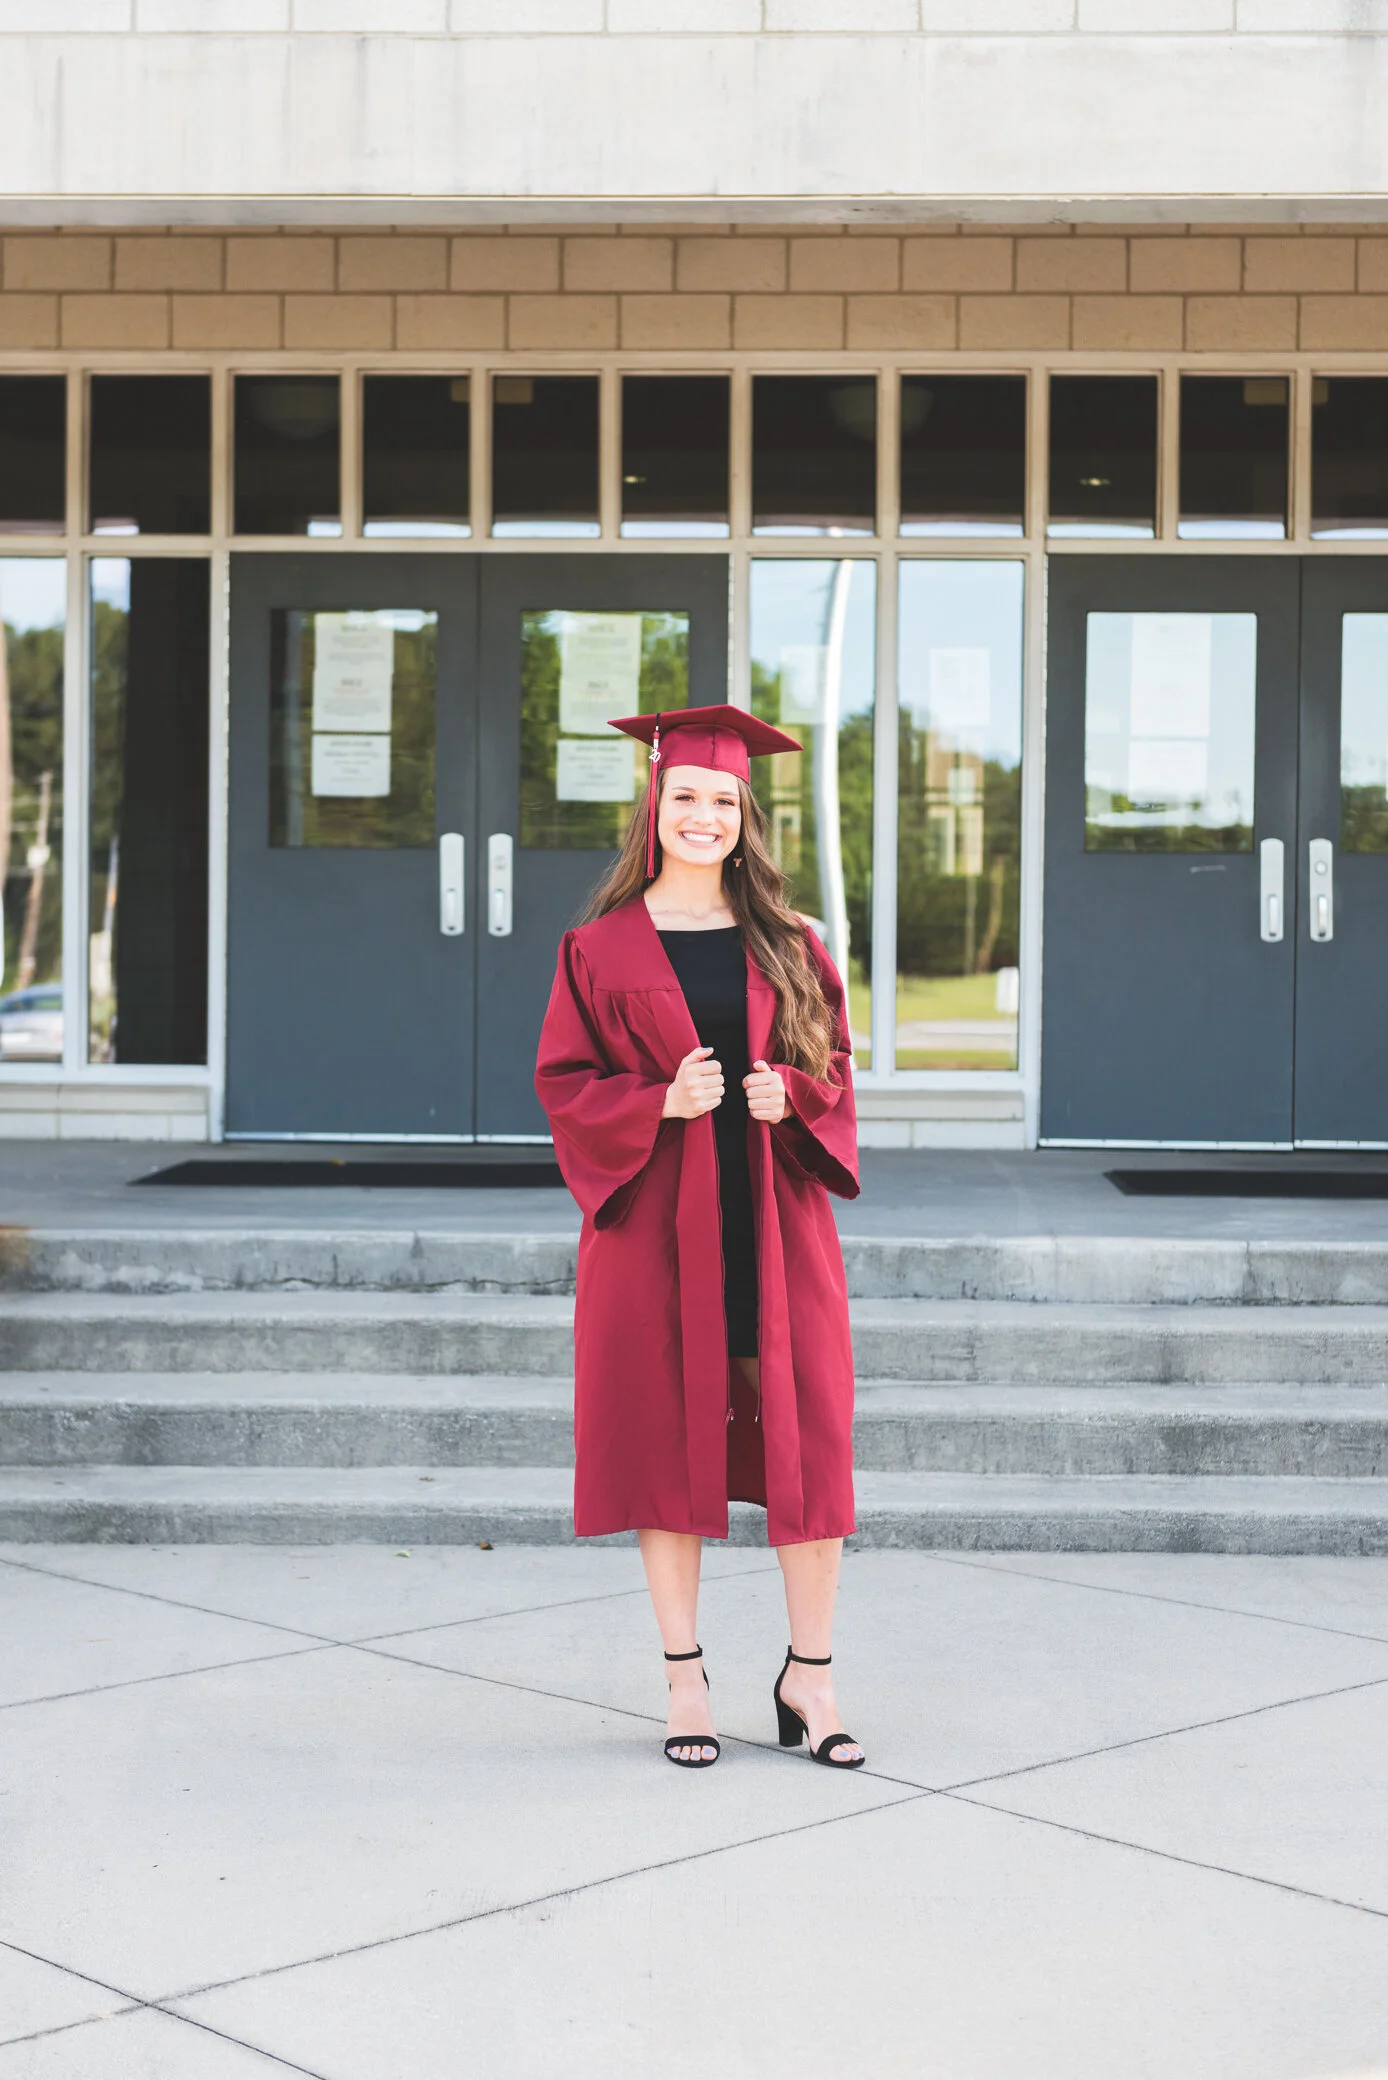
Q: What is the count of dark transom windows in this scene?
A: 11